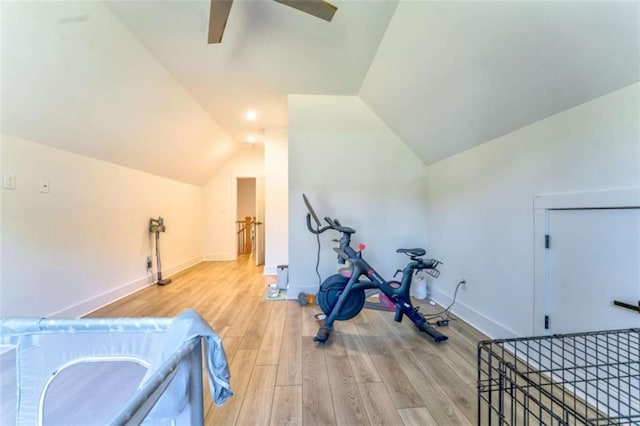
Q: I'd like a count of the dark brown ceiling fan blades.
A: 2